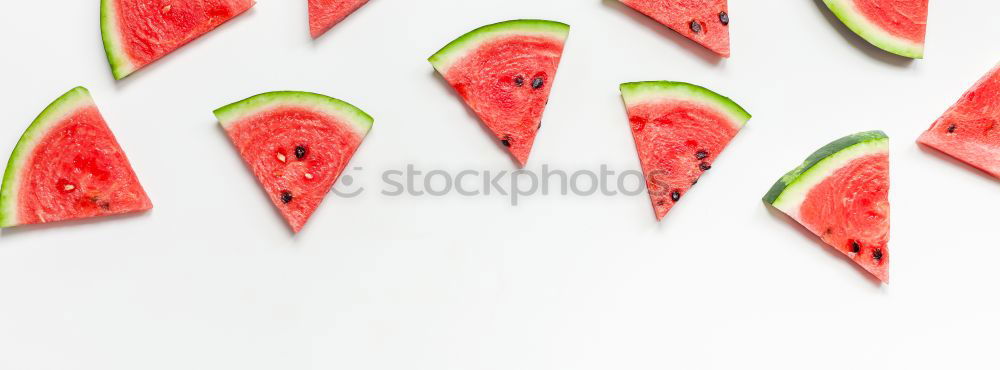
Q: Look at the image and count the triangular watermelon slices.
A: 10